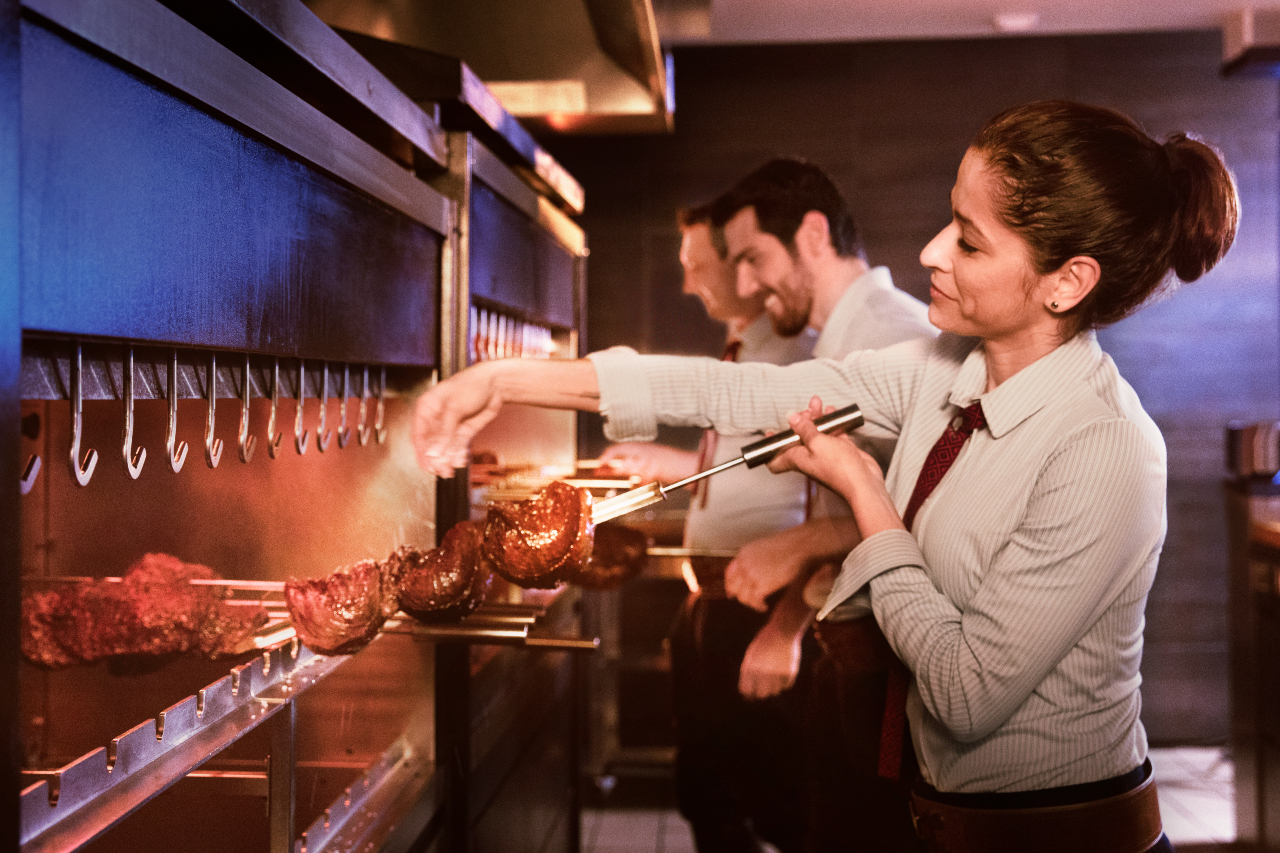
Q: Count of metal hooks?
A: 12